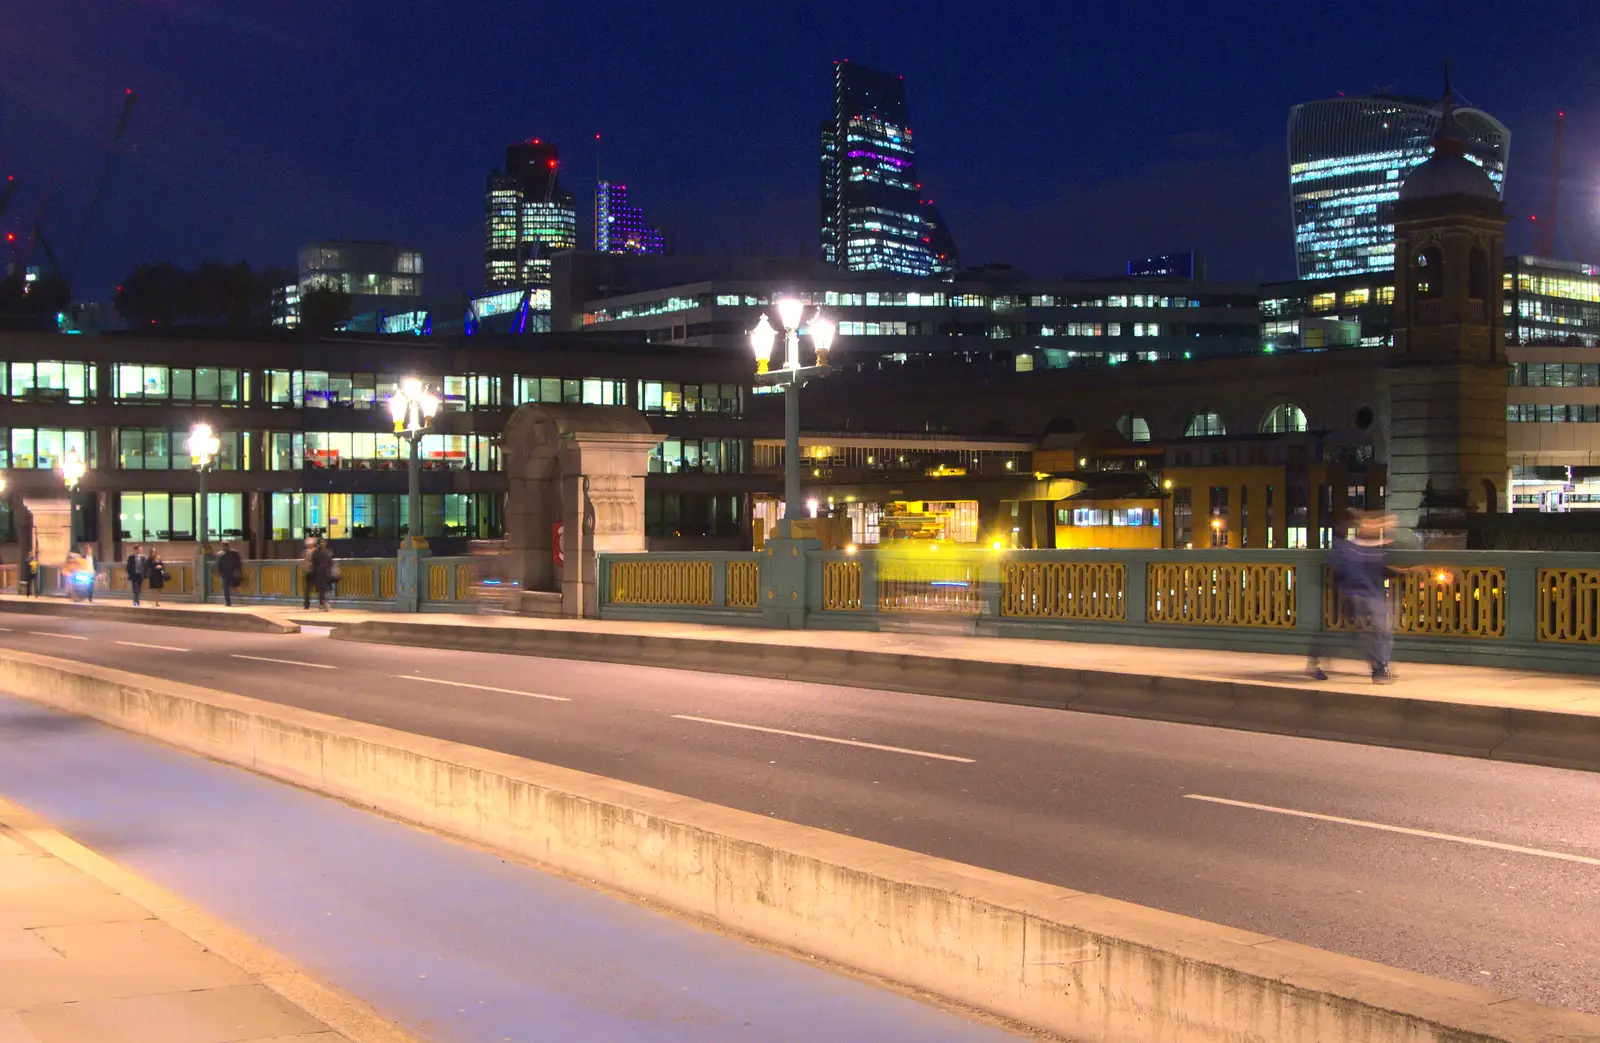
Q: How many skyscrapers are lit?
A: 4